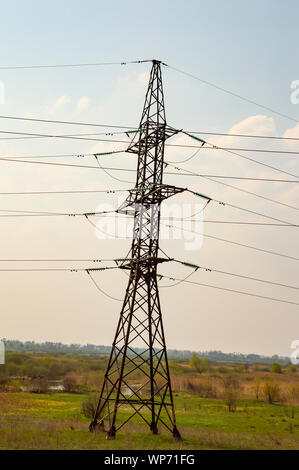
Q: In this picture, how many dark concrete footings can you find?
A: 4